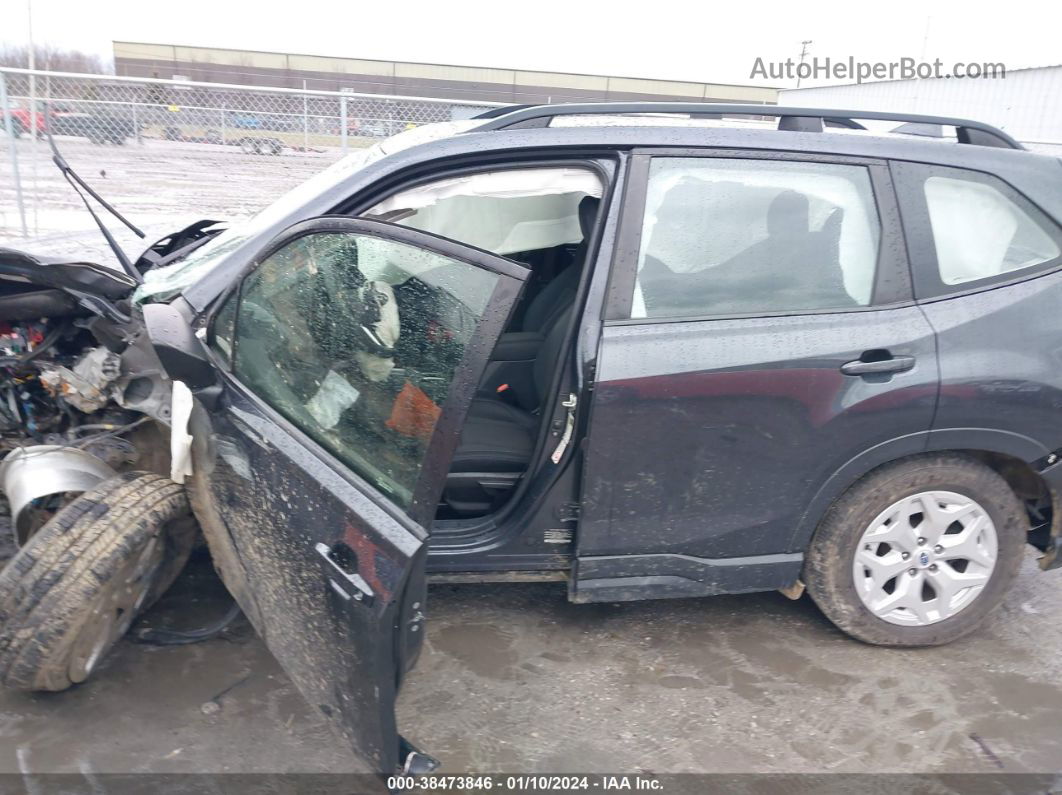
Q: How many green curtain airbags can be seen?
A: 0